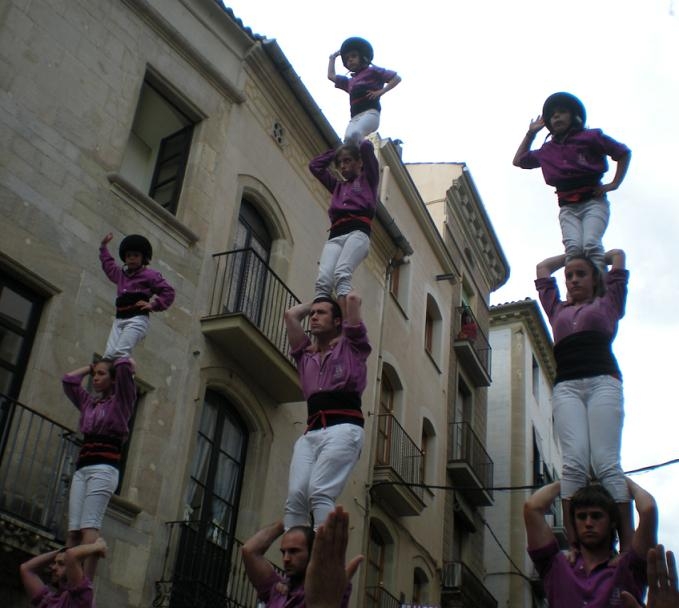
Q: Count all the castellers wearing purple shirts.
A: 10